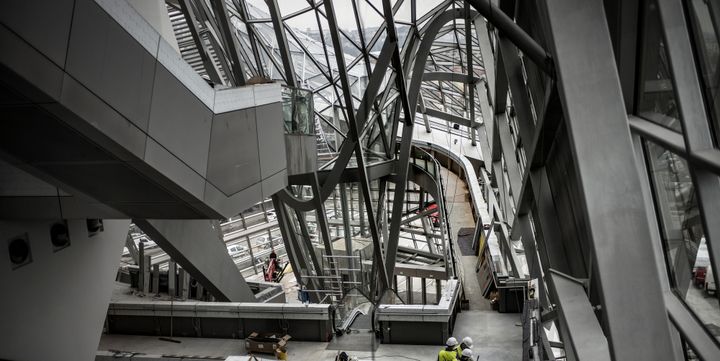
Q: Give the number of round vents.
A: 3